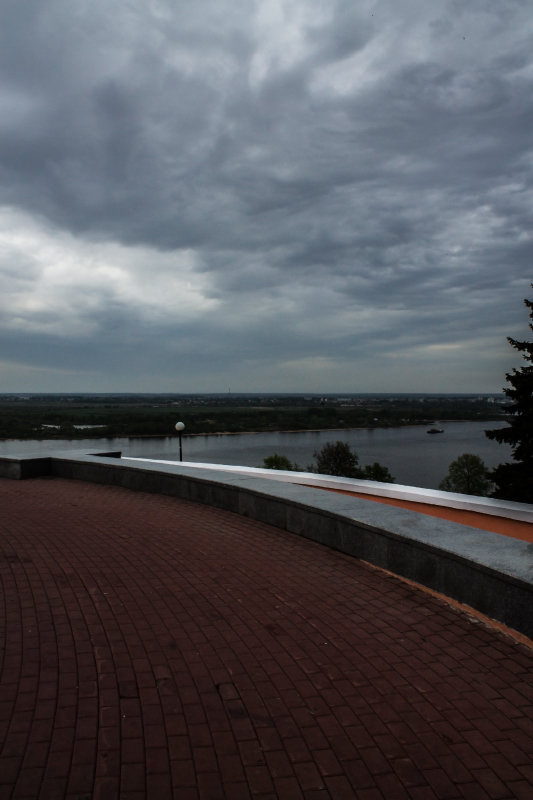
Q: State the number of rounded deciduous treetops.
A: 4